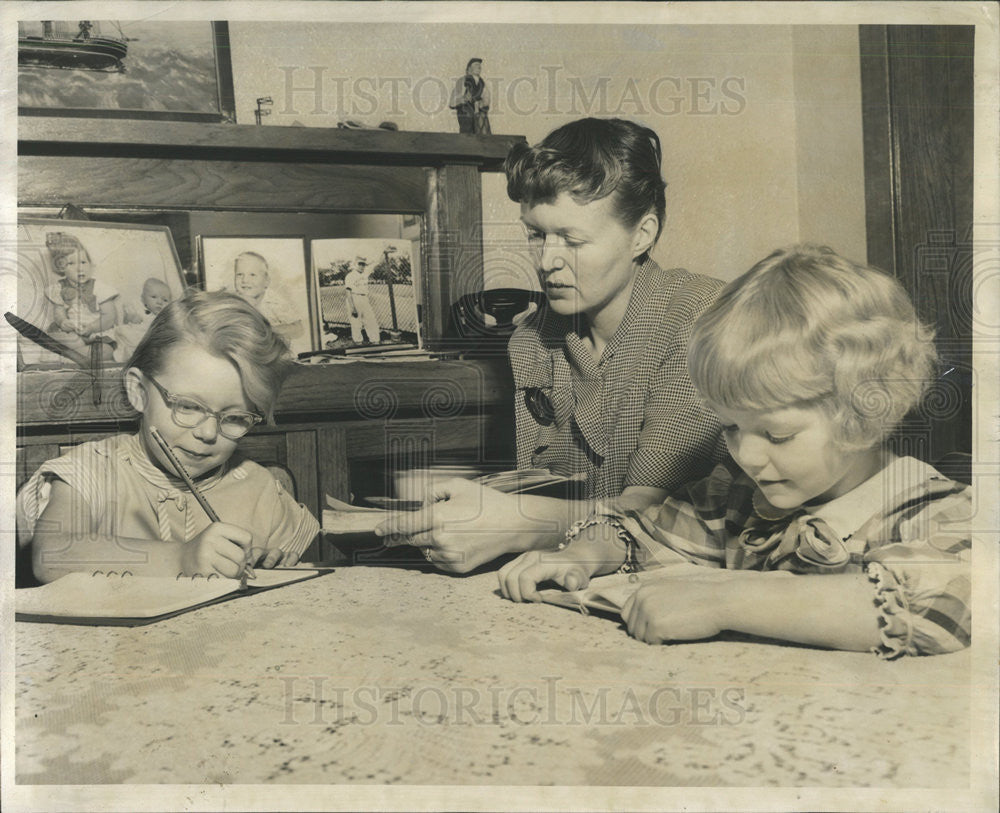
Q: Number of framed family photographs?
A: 3